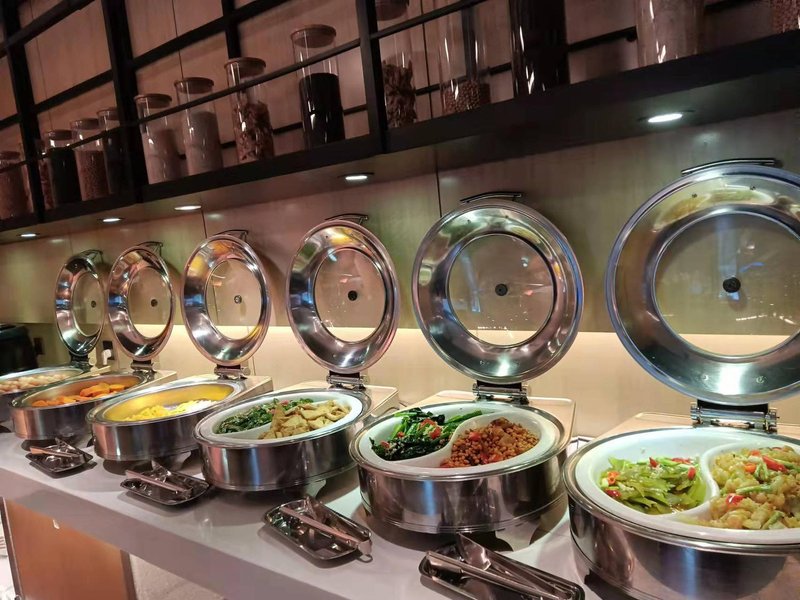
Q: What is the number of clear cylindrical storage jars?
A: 14